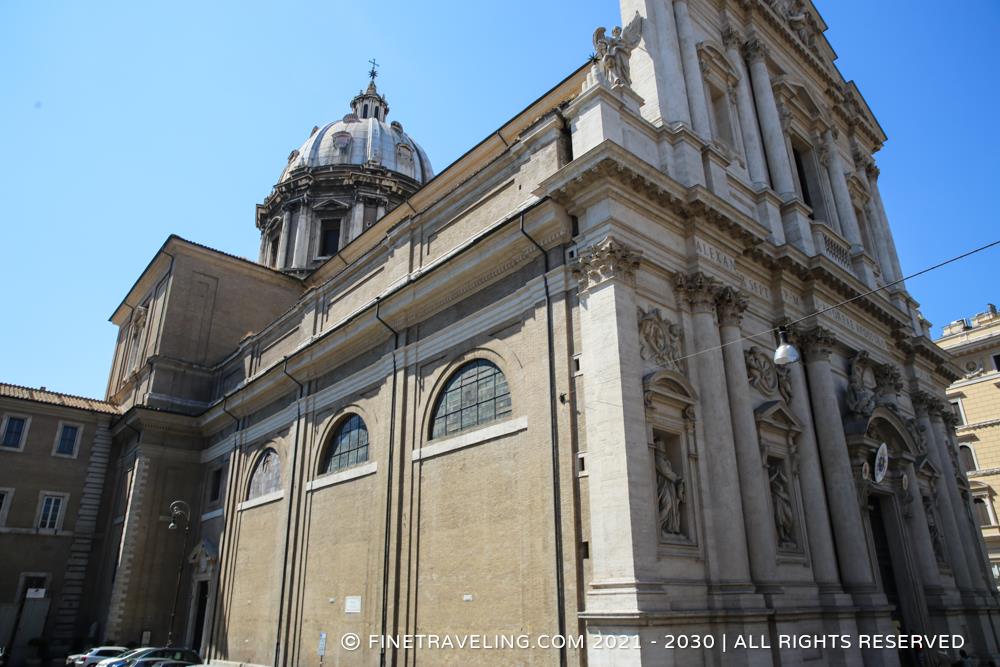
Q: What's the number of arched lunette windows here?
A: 3